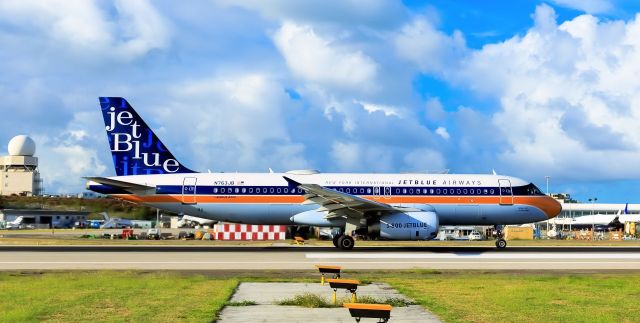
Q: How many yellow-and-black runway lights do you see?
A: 3